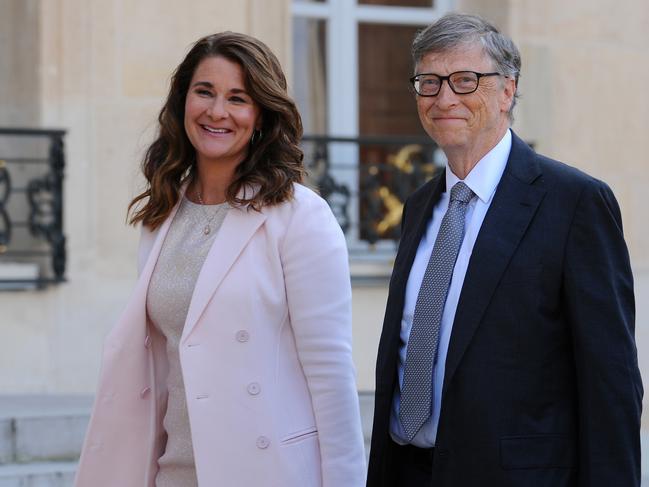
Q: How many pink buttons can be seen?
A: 5